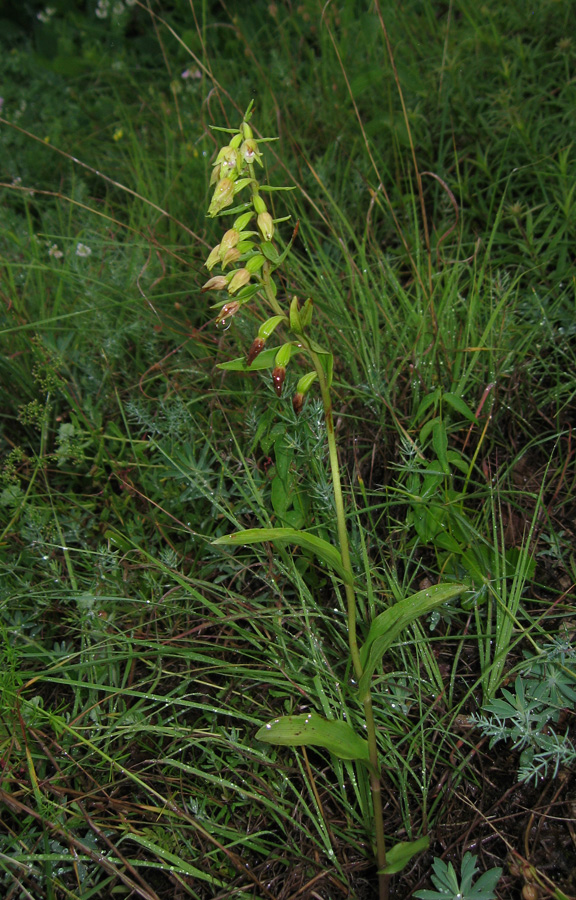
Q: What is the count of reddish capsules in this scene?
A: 3